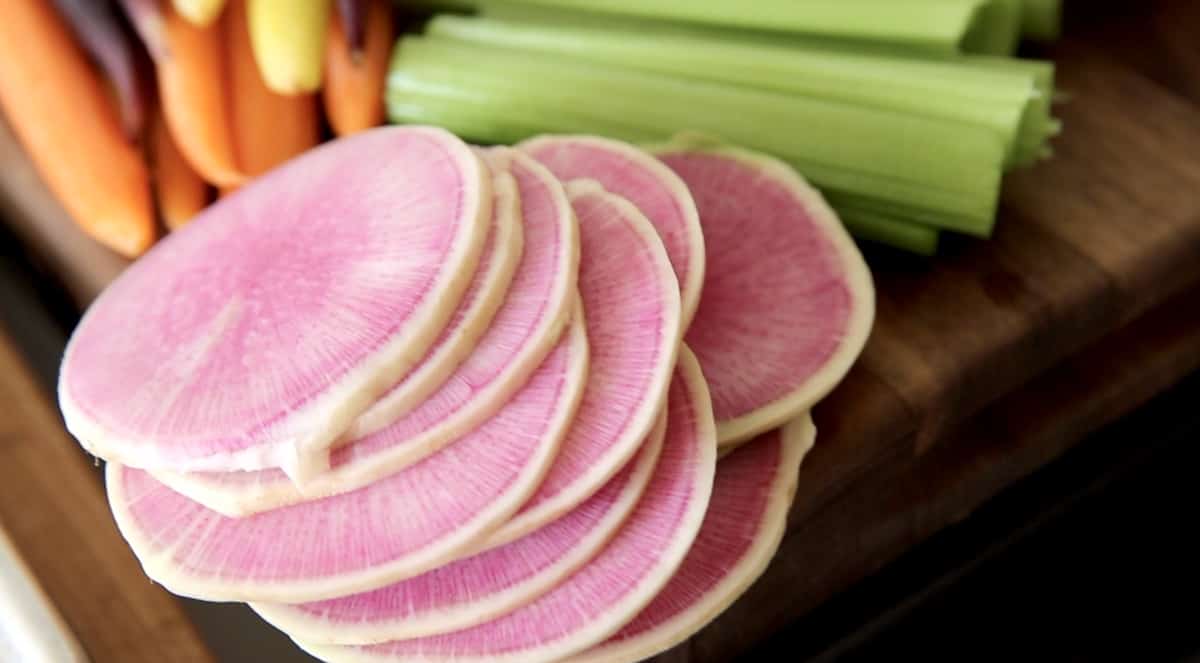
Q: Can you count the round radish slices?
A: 10